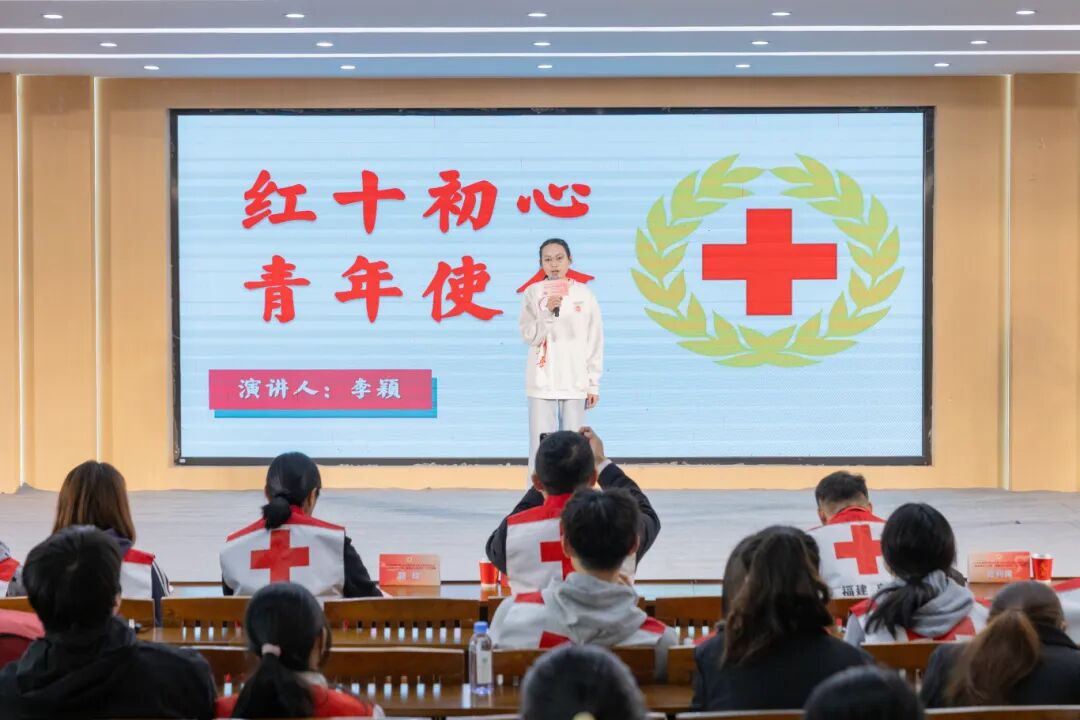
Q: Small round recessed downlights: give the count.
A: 15